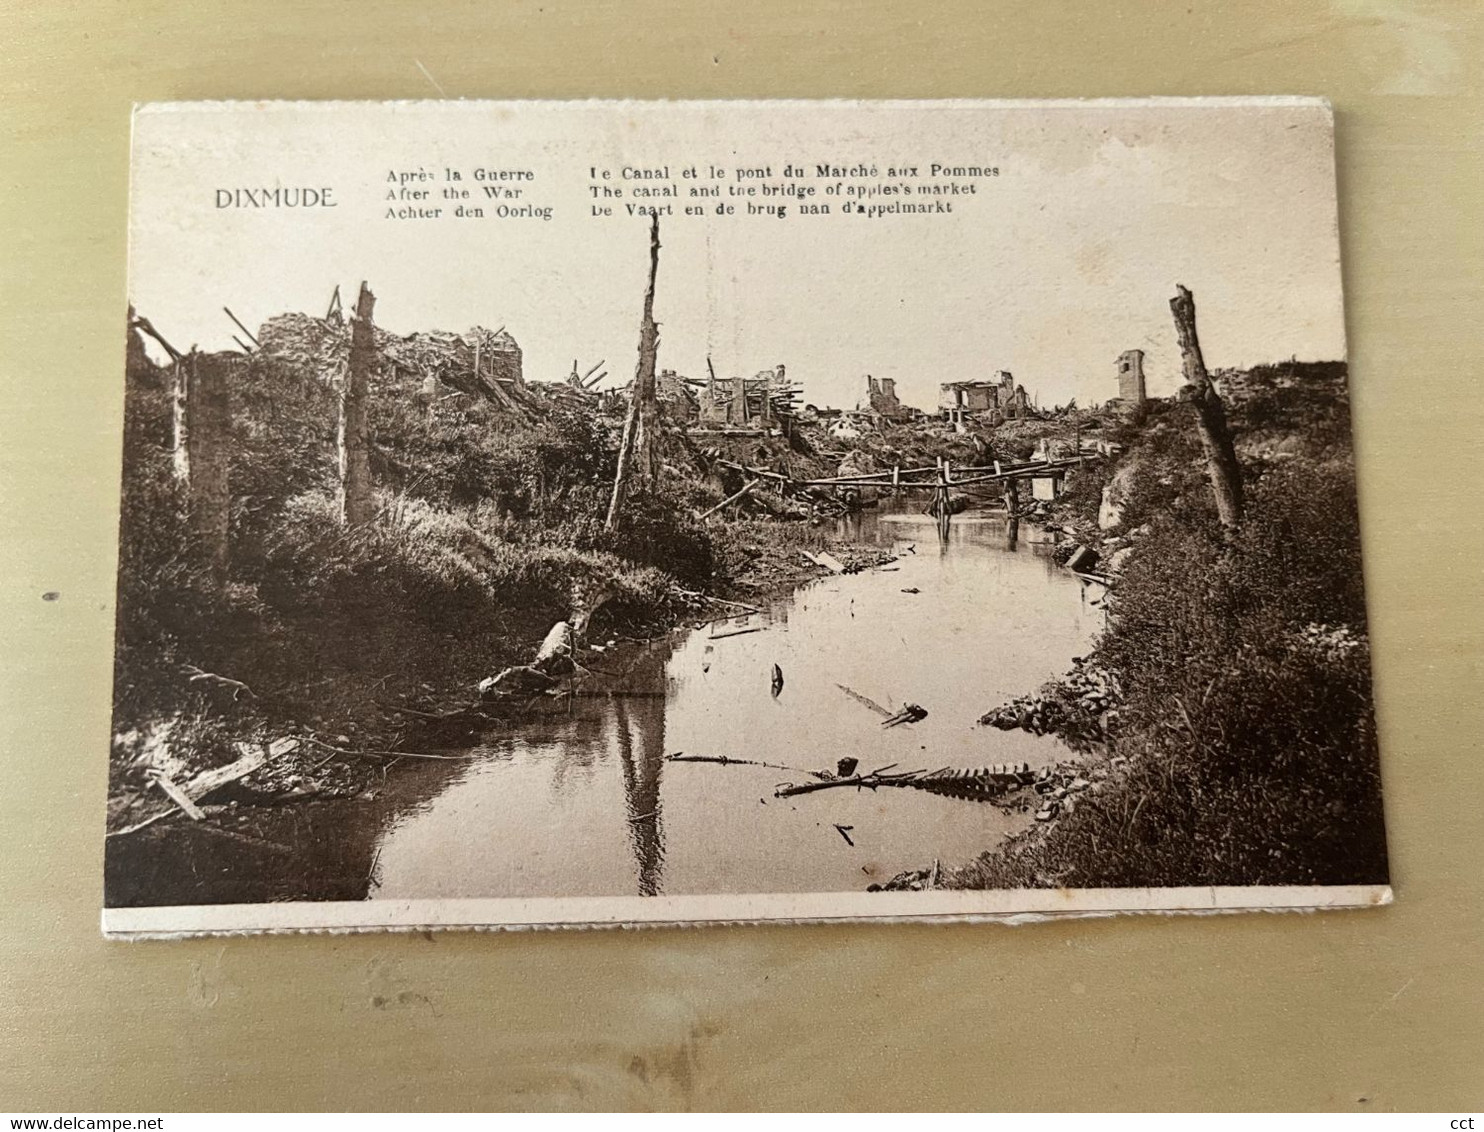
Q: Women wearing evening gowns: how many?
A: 0